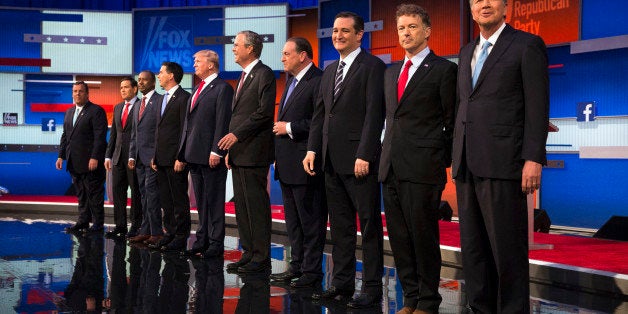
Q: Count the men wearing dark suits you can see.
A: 10